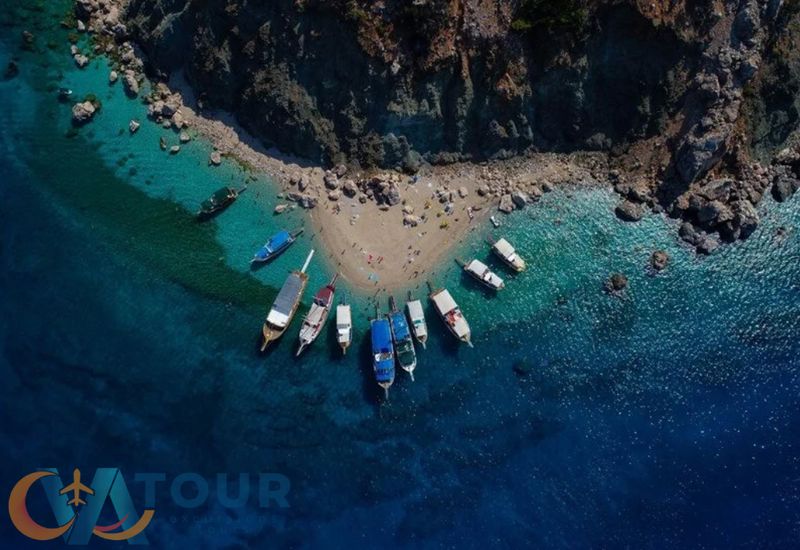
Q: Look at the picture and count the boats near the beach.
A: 11